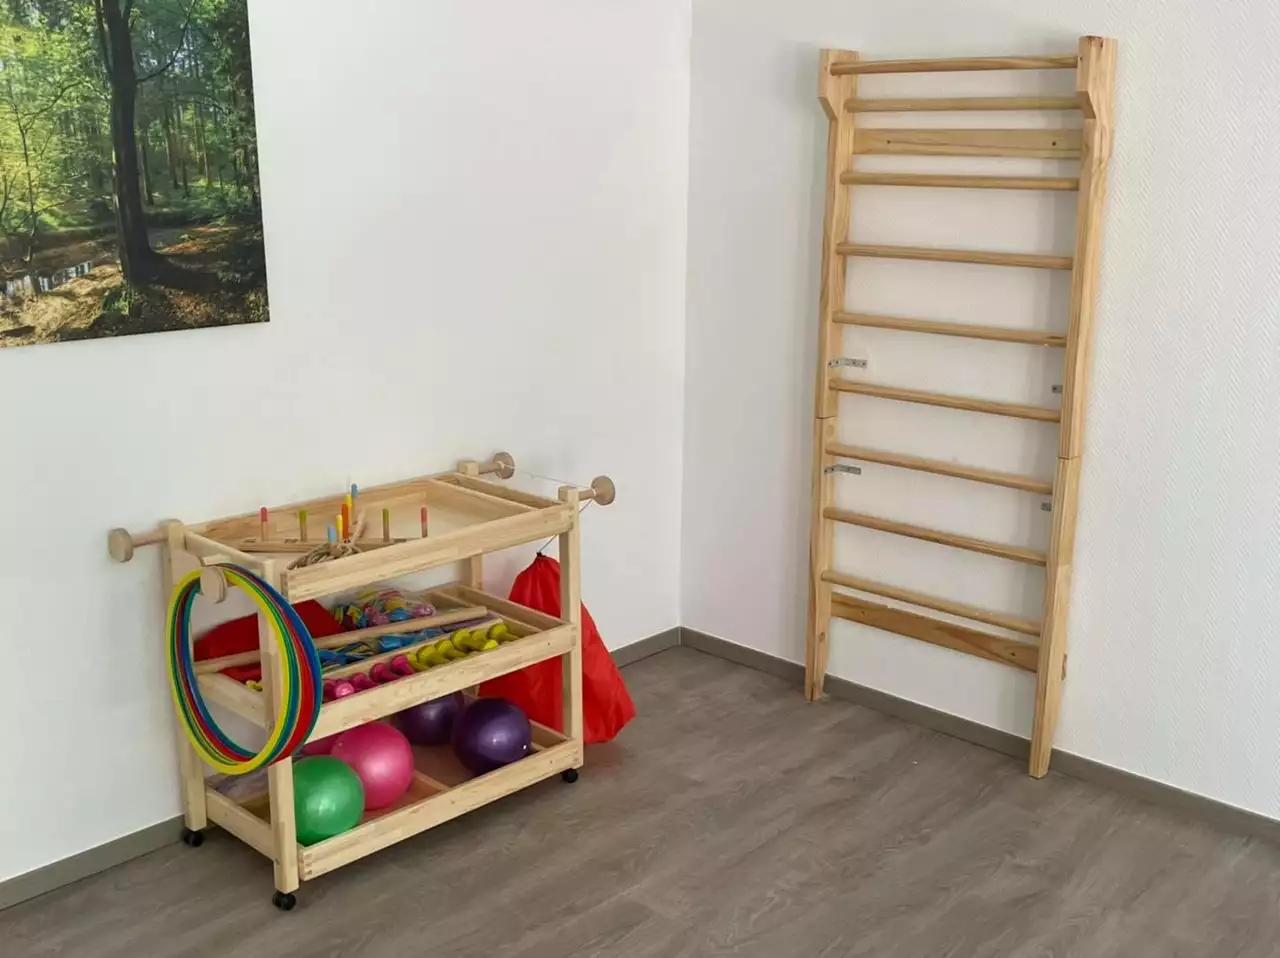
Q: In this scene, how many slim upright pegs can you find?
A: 9